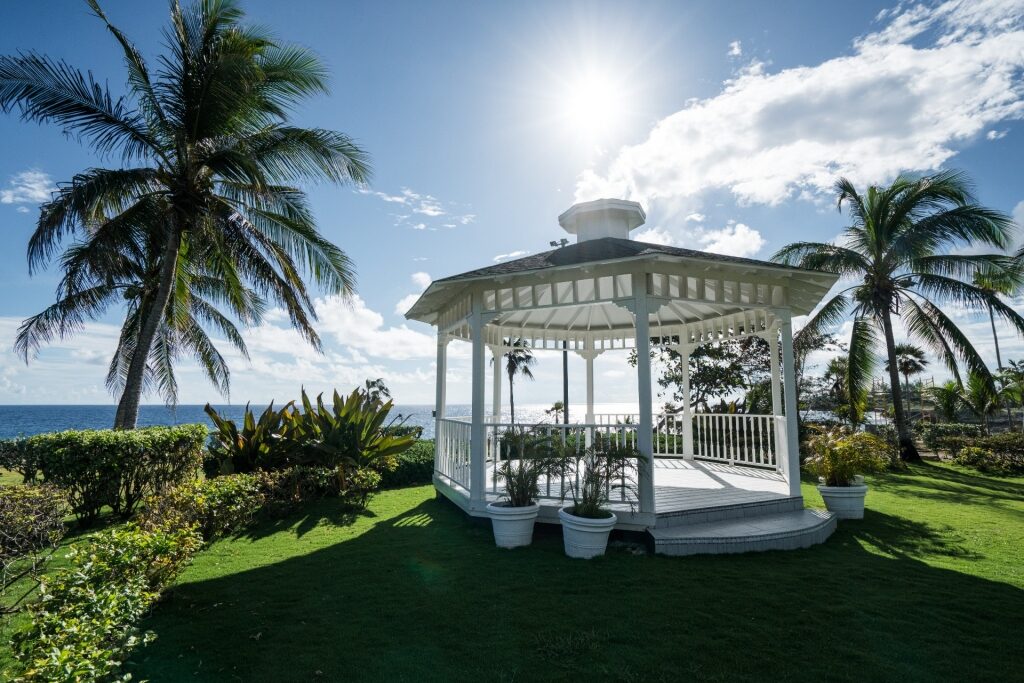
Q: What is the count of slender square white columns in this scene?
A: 8